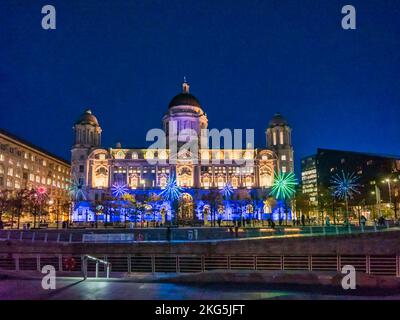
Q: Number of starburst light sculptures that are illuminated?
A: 7